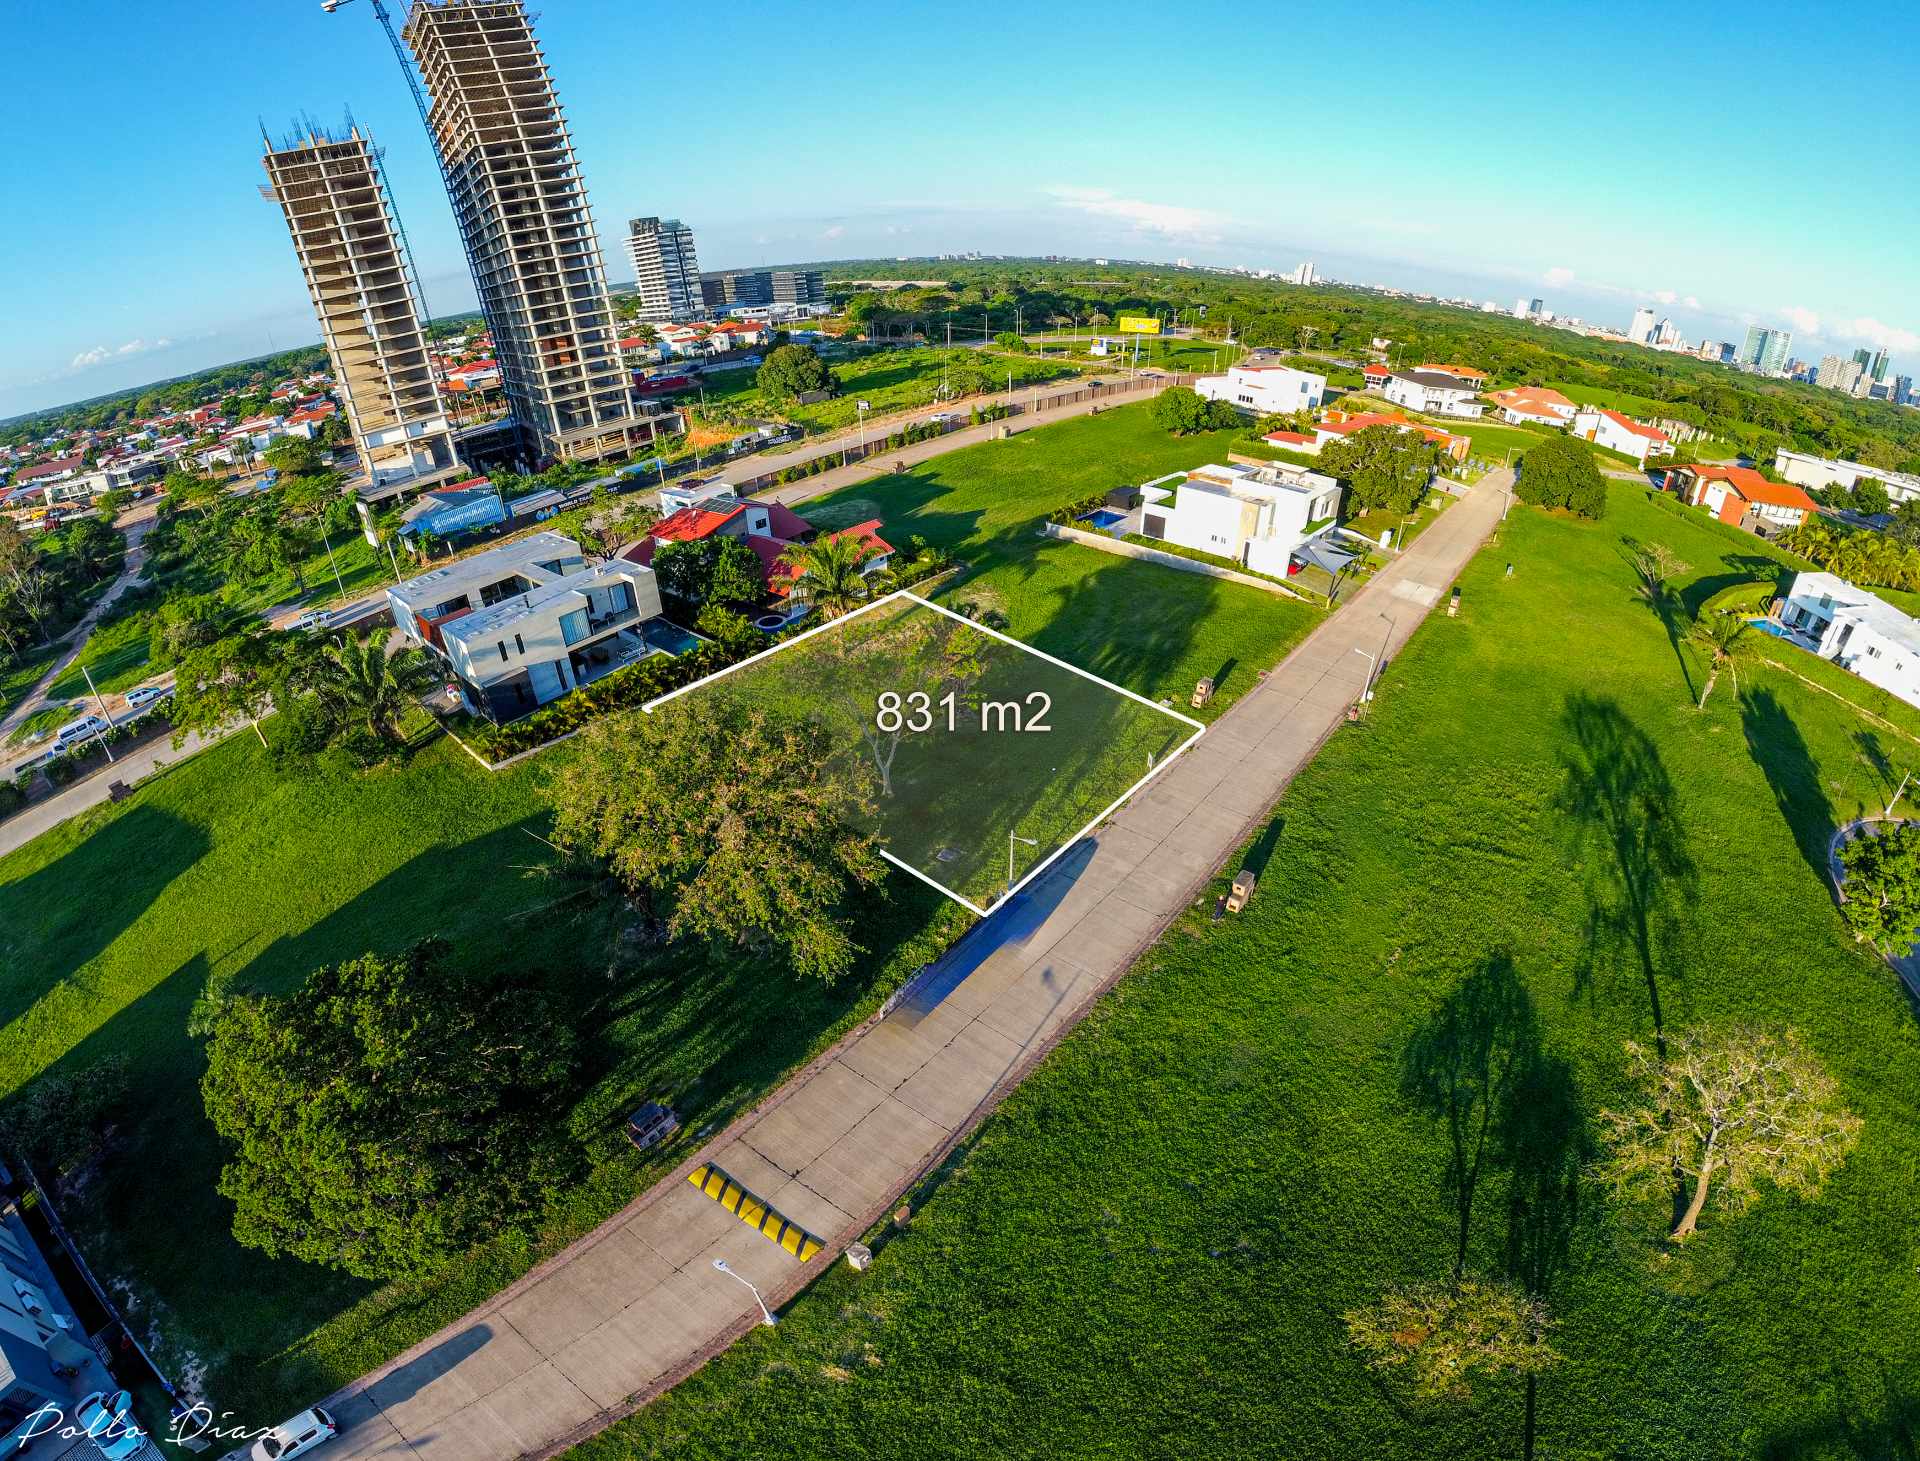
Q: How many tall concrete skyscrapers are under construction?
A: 2